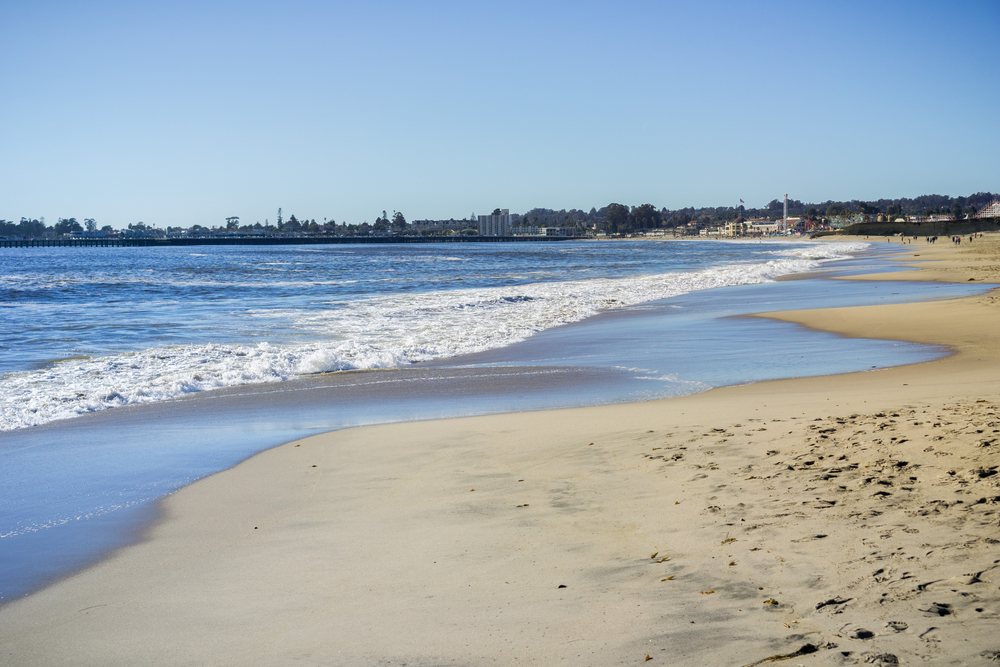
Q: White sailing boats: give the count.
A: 0